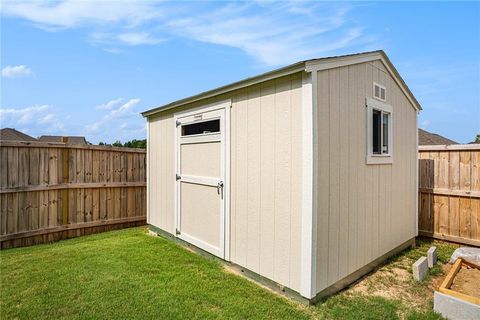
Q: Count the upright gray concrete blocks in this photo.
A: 2